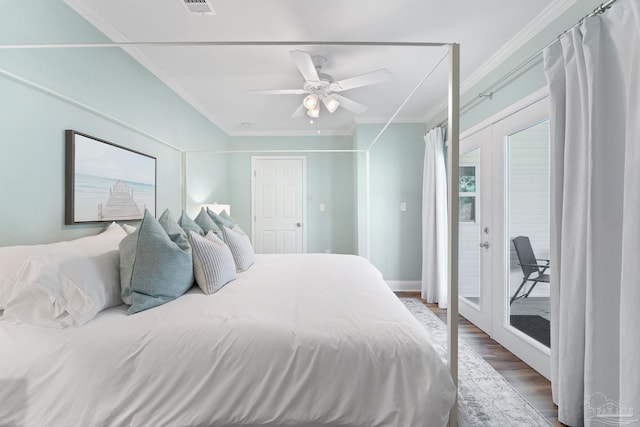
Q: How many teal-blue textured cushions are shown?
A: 3